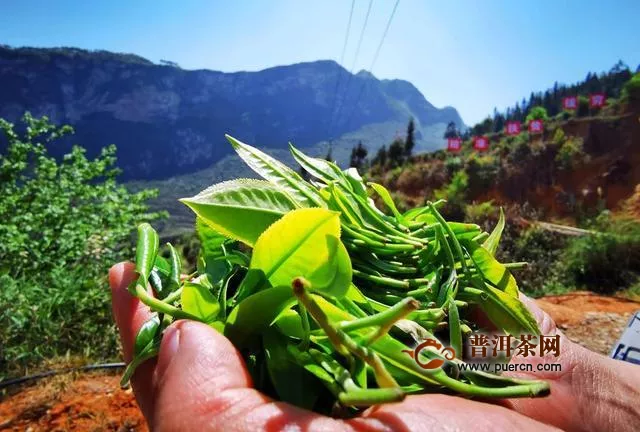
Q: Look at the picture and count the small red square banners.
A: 6